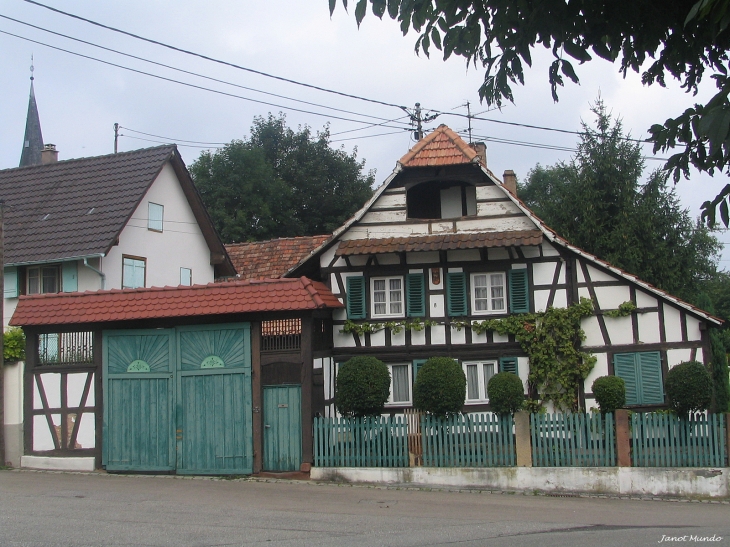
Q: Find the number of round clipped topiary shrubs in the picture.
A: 5